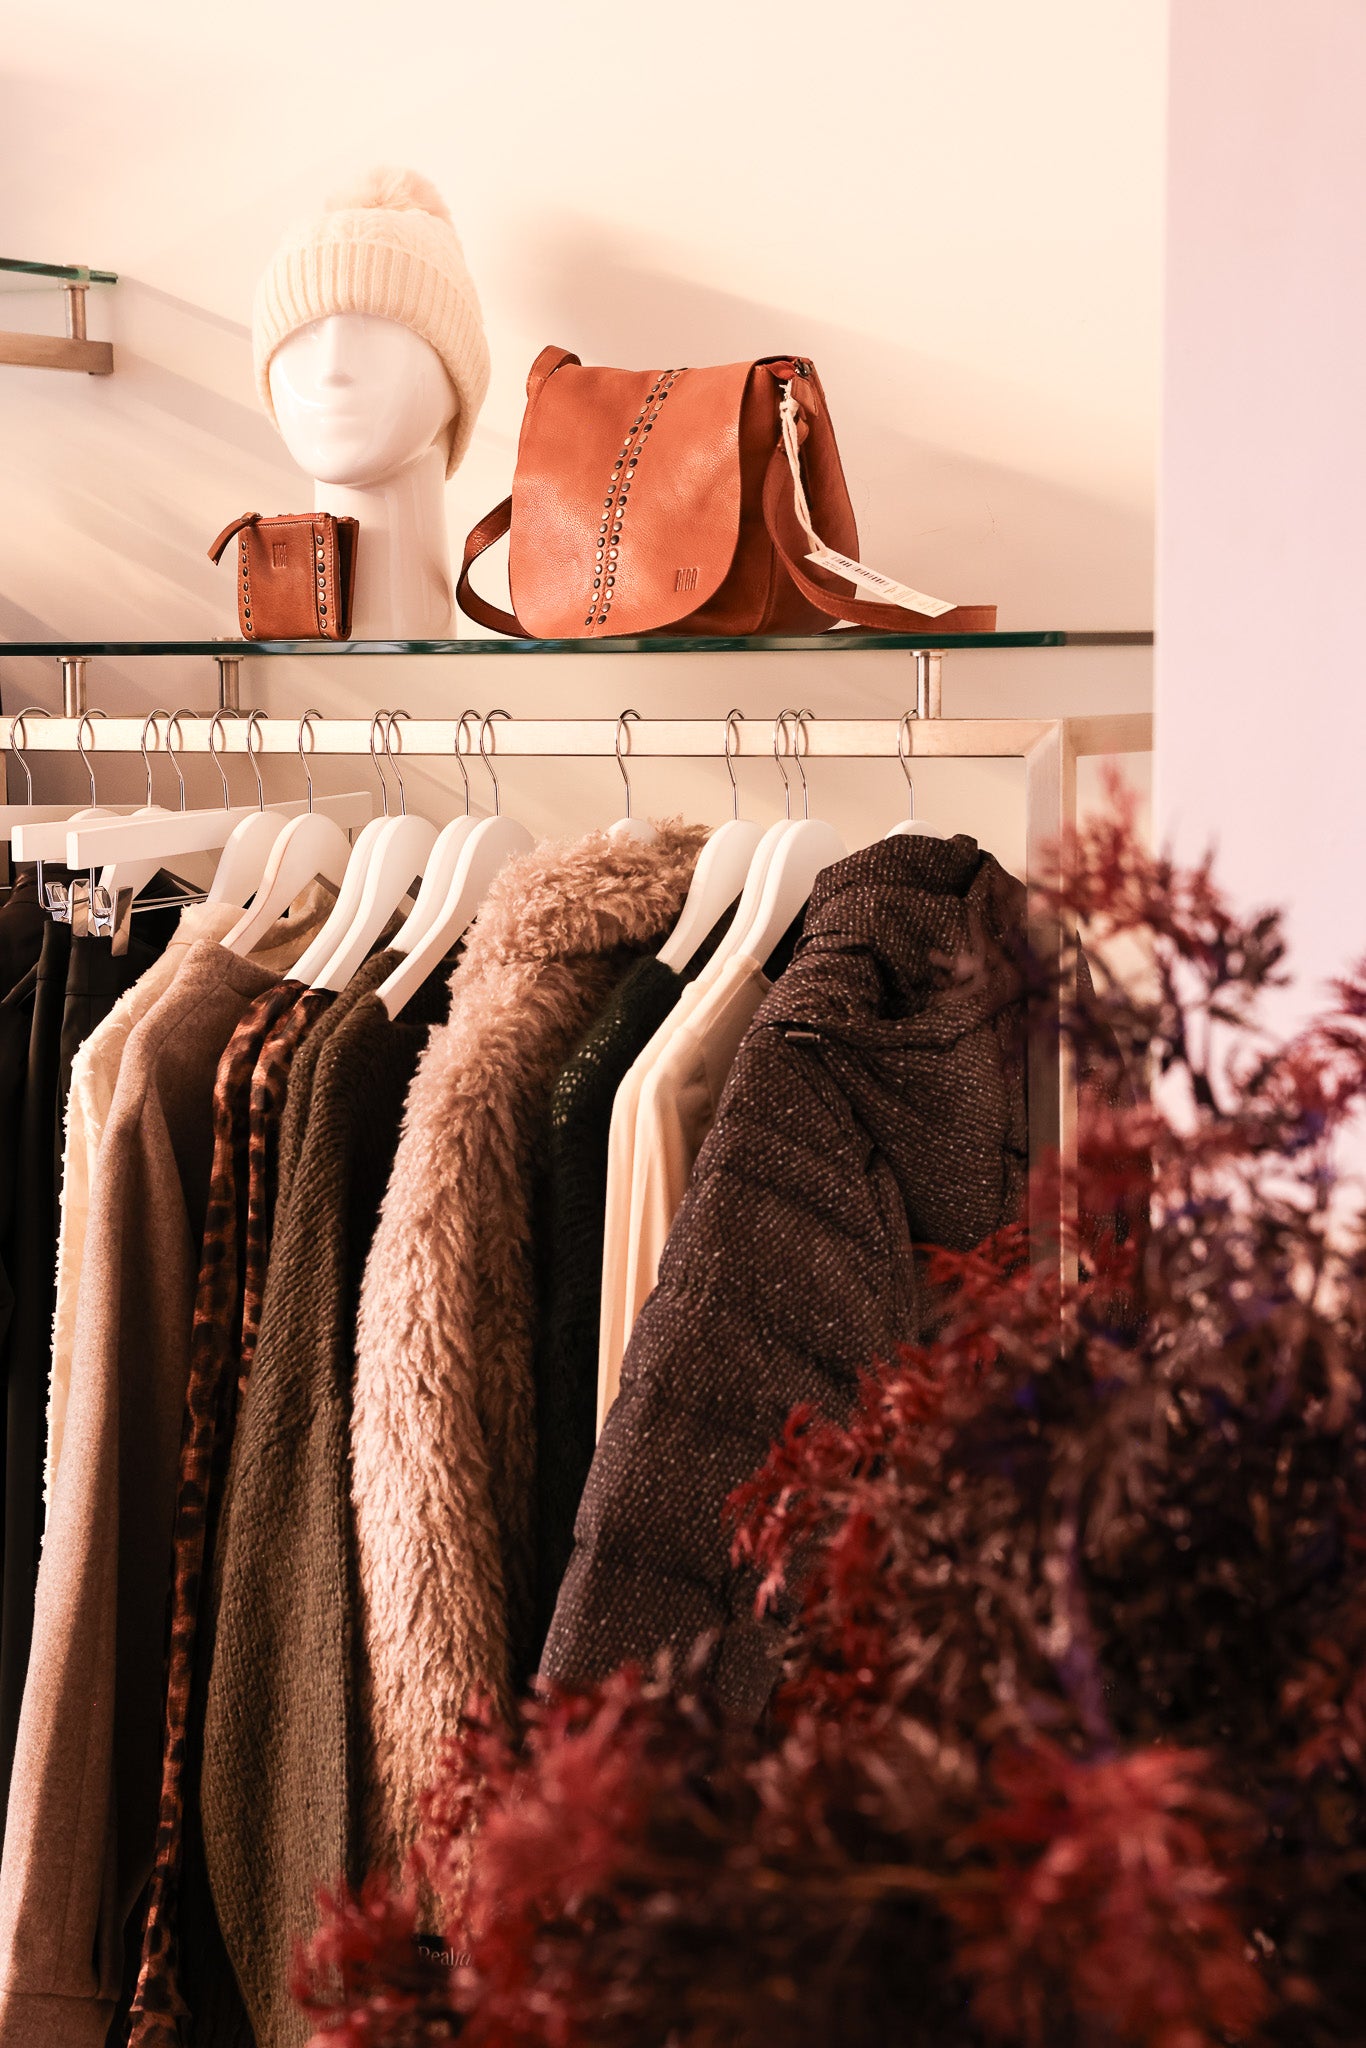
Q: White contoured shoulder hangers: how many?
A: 13